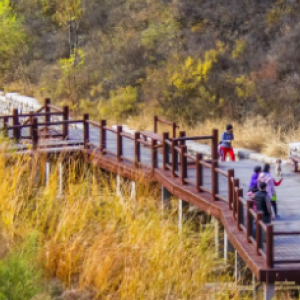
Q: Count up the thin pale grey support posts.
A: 11